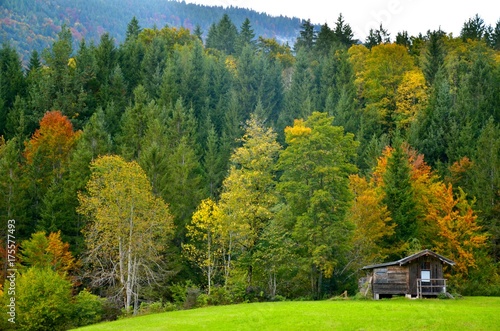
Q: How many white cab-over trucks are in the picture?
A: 0